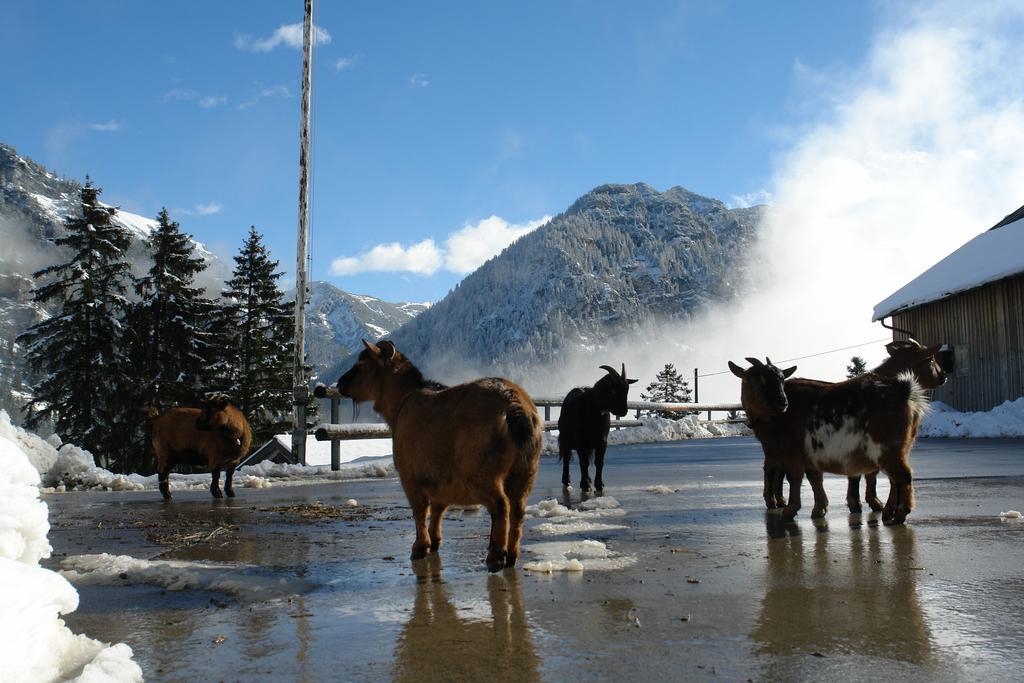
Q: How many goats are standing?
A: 5